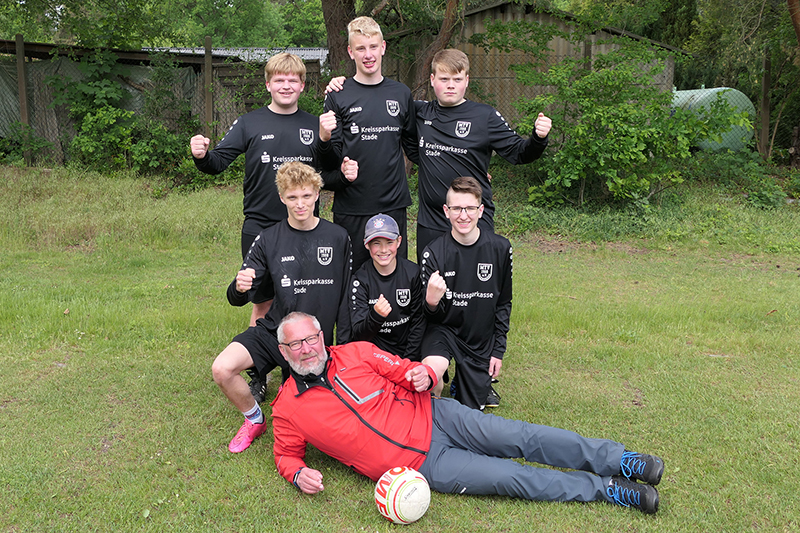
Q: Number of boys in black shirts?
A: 6